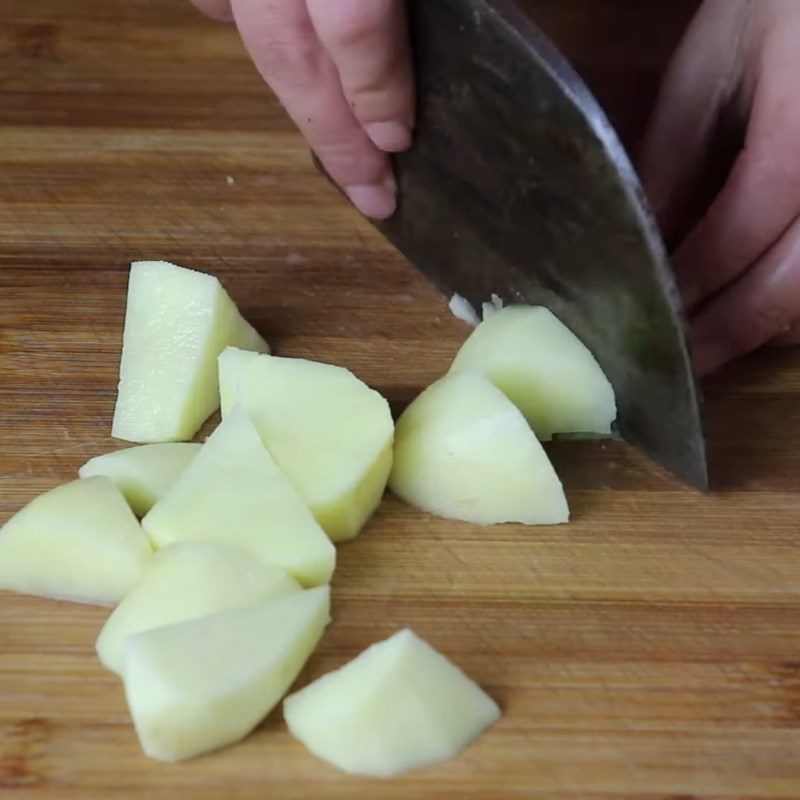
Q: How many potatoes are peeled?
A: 10